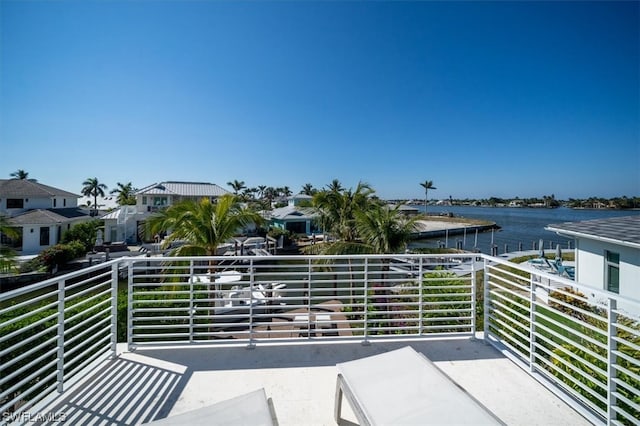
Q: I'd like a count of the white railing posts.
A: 12